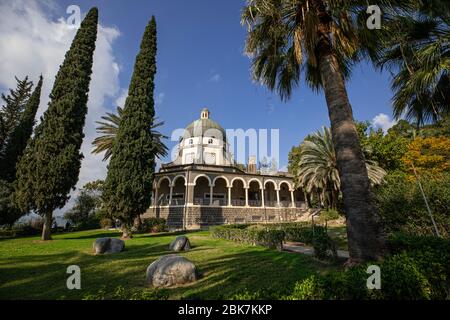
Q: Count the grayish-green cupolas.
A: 1